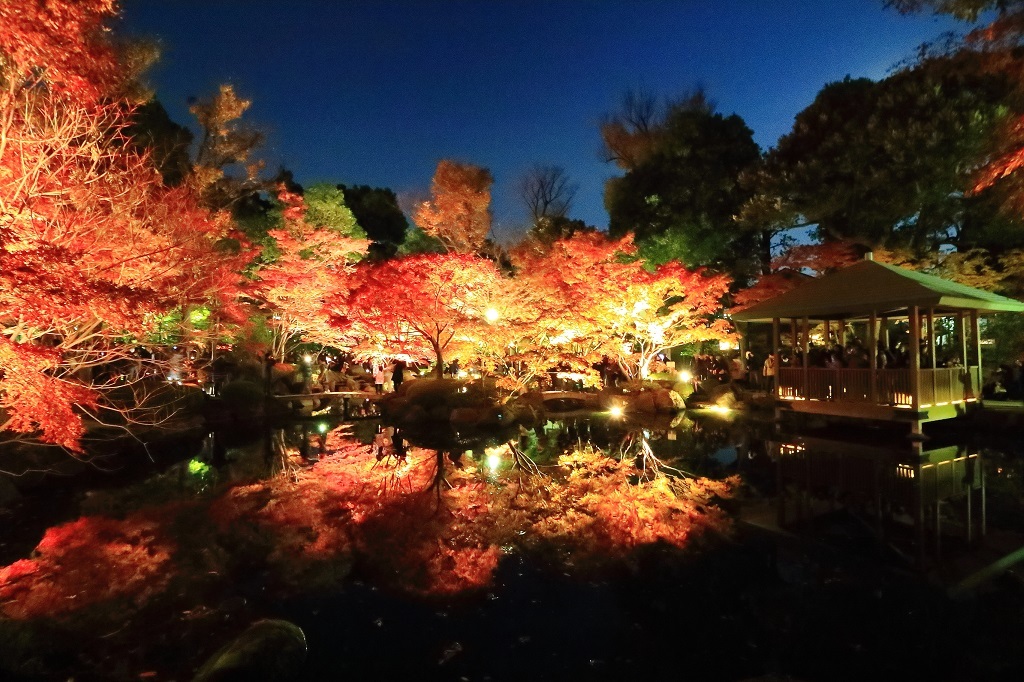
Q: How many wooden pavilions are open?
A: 1